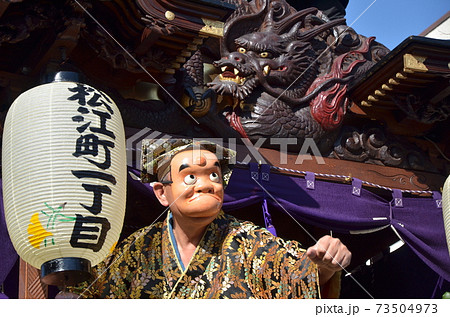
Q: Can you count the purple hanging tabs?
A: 6